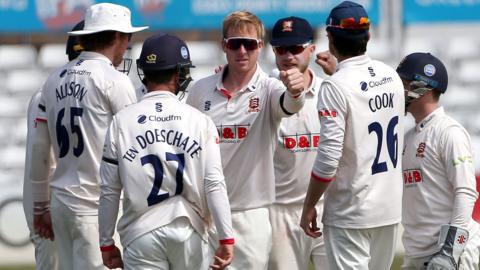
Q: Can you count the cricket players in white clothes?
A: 7